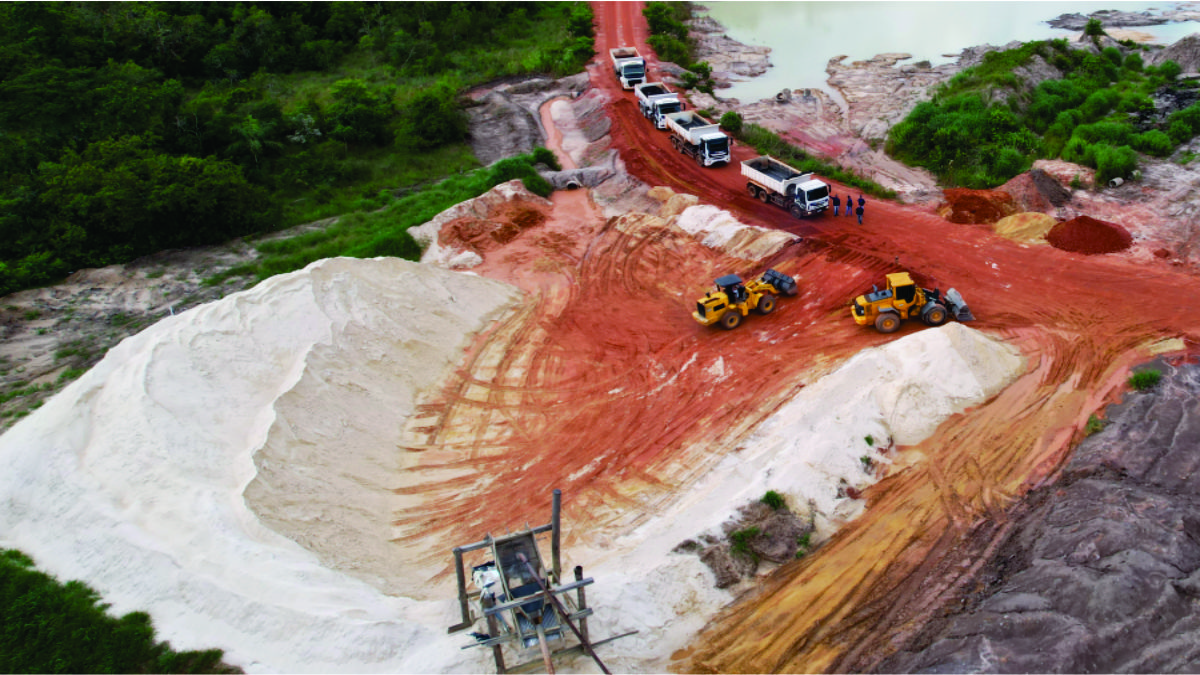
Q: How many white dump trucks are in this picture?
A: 4